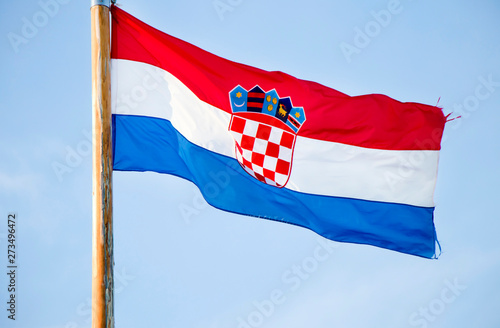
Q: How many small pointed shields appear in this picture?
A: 5